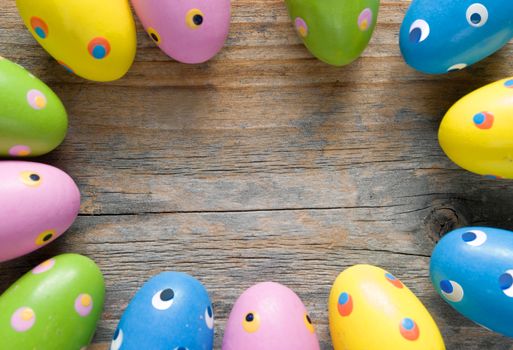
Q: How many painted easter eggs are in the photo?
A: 12